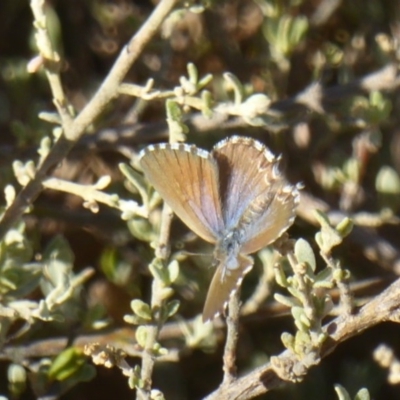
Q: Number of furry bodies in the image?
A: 1